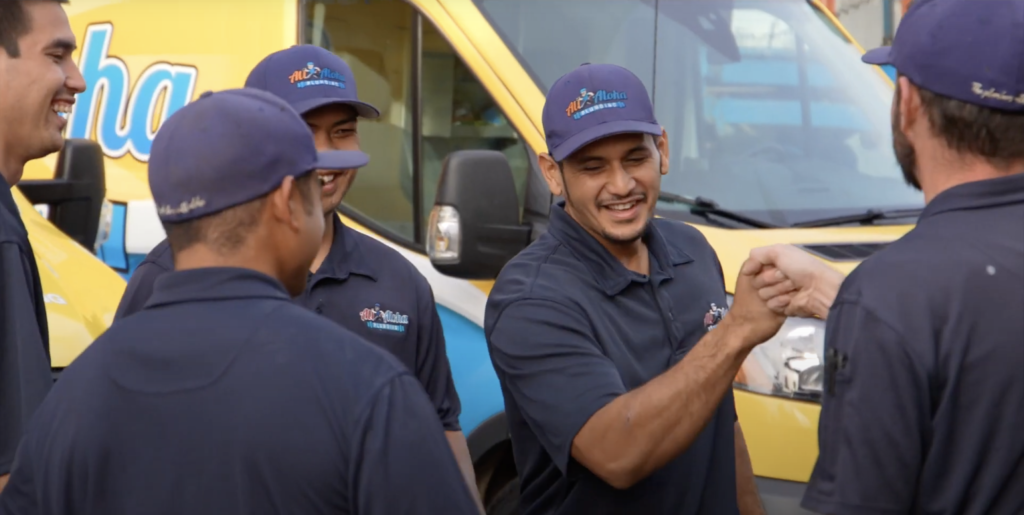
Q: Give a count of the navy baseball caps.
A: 4